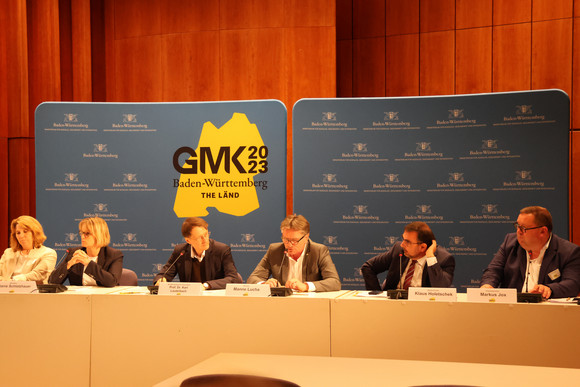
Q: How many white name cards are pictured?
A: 5